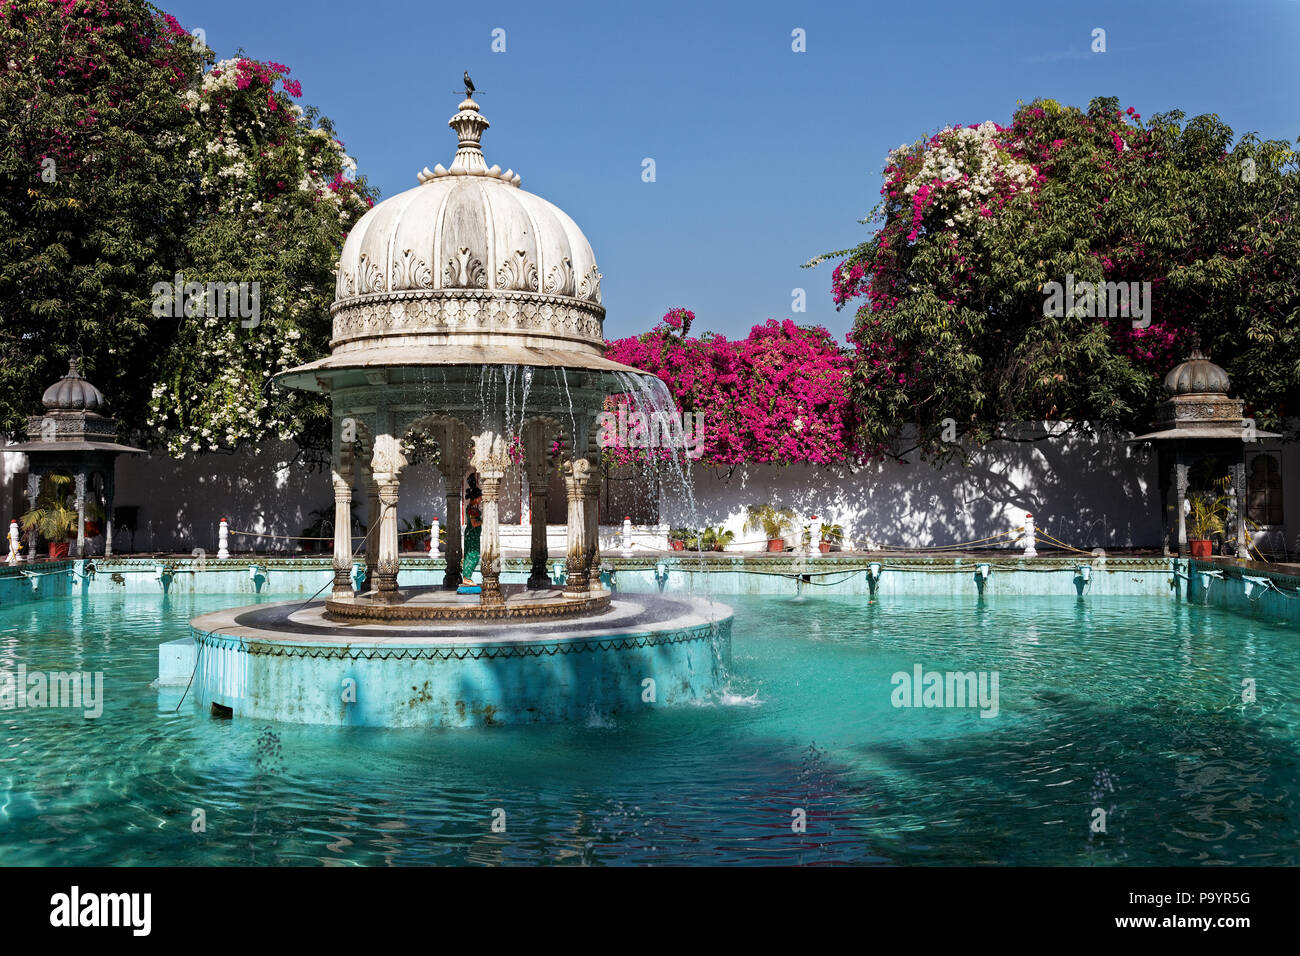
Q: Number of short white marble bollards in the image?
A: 6